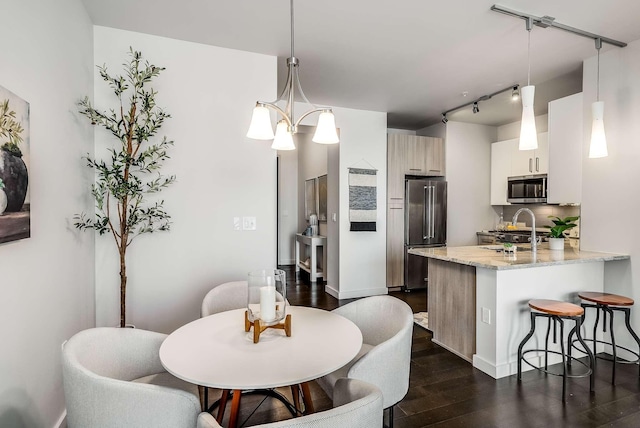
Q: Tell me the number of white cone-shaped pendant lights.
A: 2